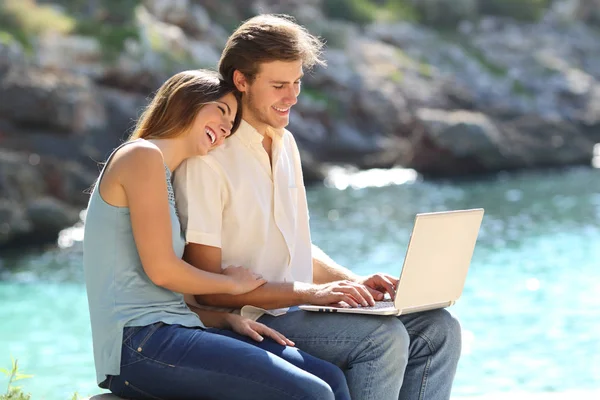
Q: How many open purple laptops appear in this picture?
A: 0